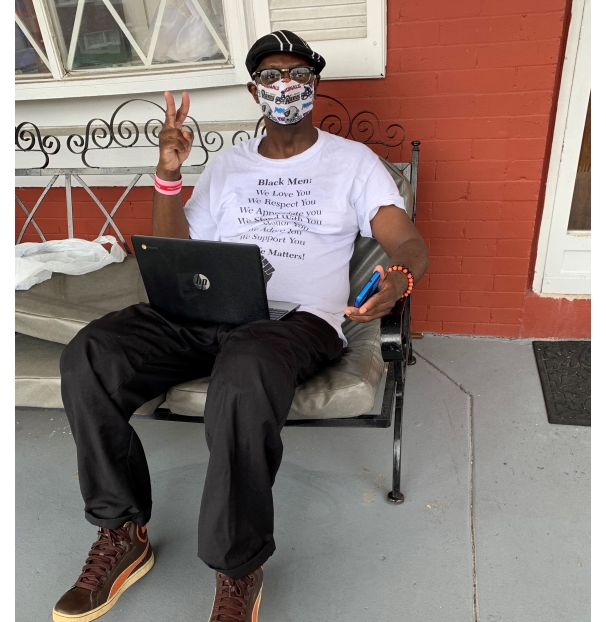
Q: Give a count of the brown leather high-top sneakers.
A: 2